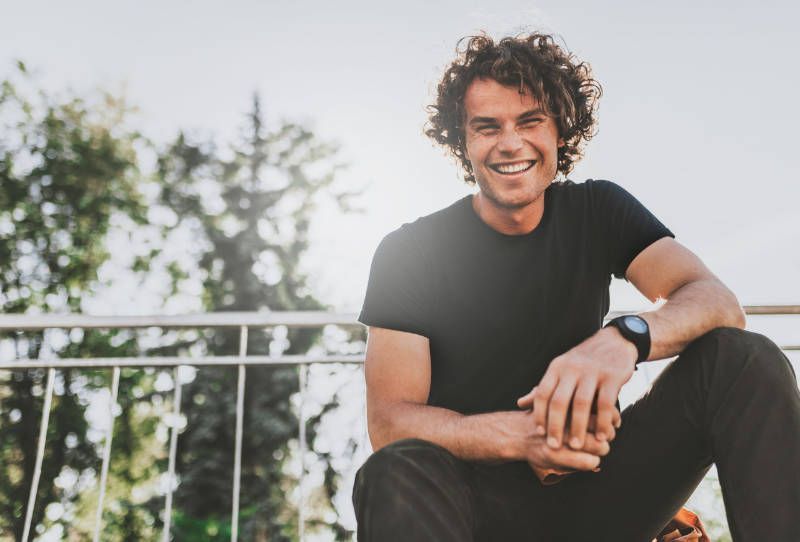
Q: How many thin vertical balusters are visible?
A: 5